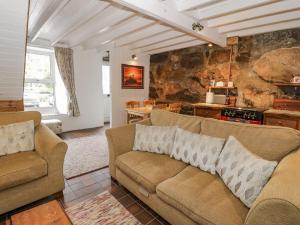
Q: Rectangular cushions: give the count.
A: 4